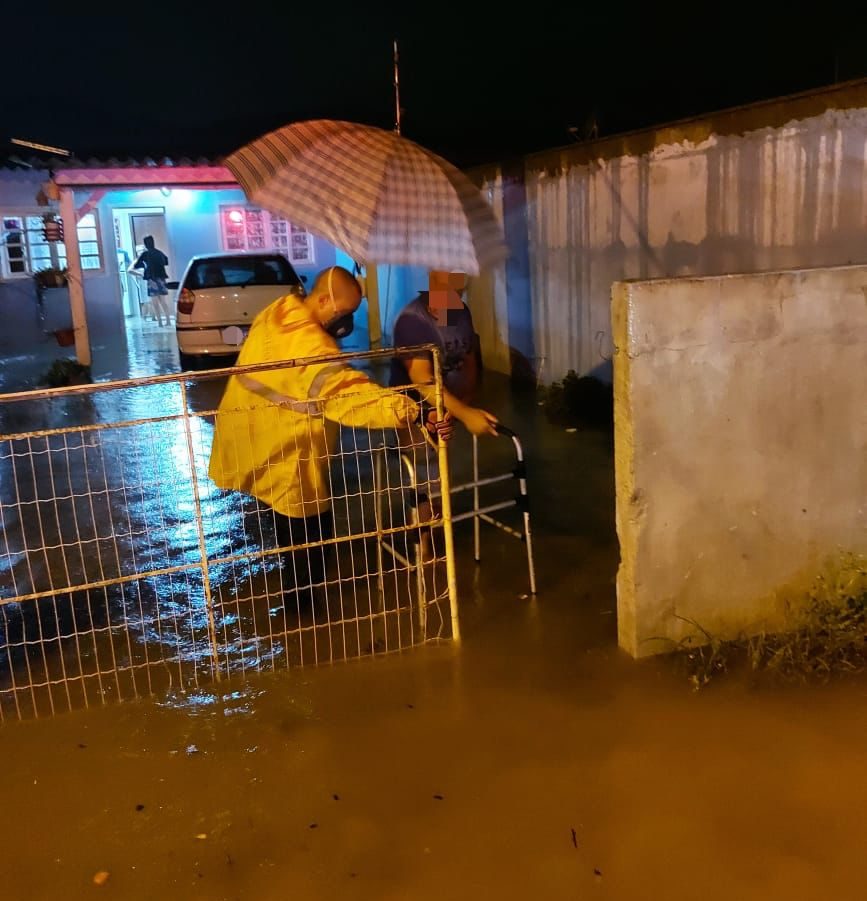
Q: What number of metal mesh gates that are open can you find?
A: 1